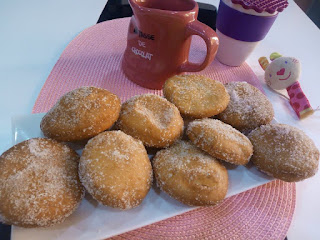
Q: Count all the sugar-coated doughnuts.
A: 9